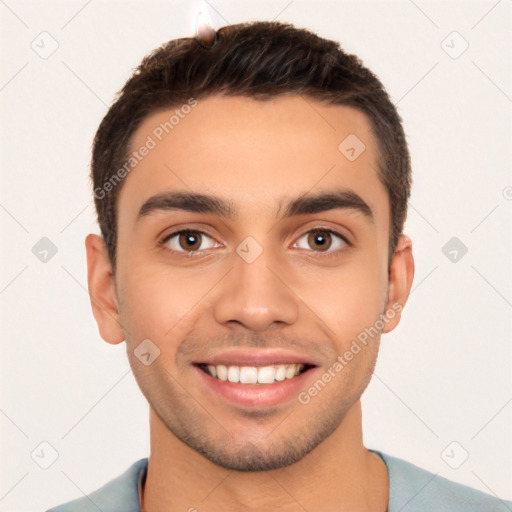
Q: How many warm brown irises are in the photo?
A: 2